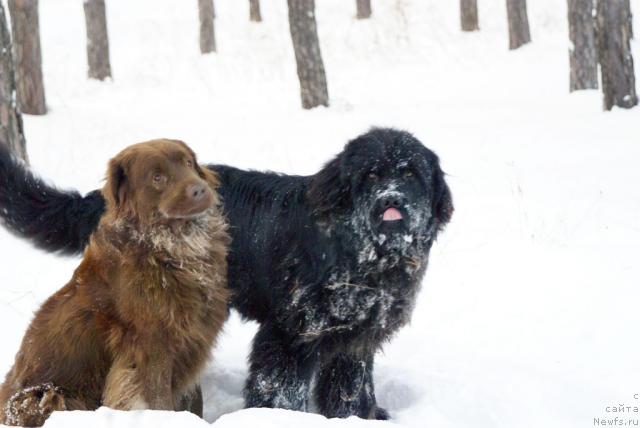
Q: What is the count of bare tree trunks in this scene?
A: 11